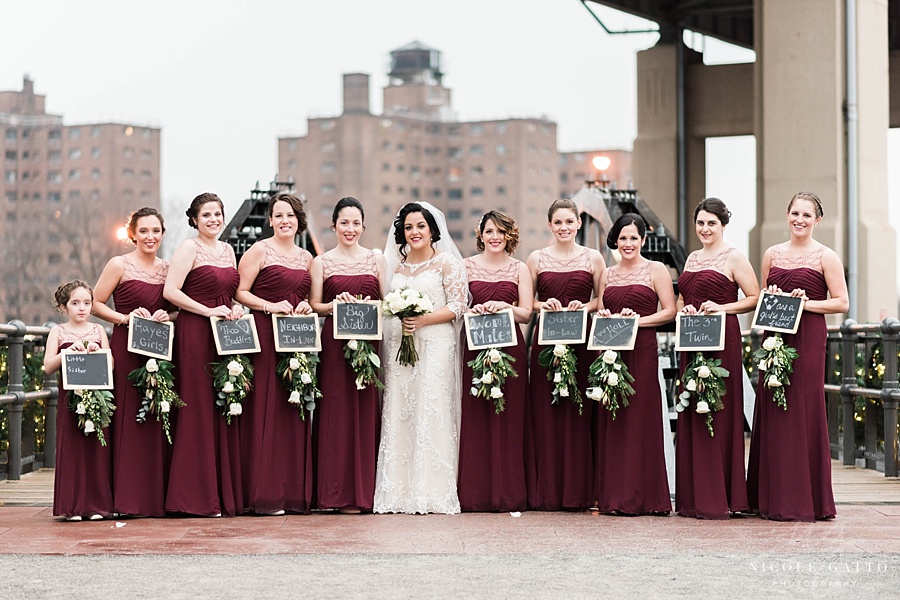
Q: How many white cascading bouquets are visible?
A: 10